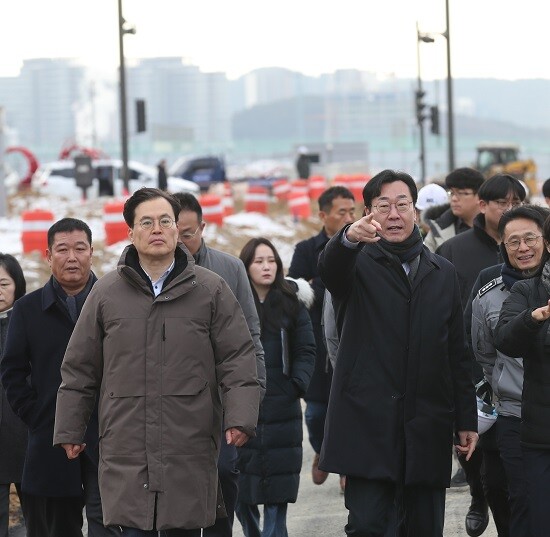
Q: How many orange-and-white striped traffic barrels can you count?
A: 11